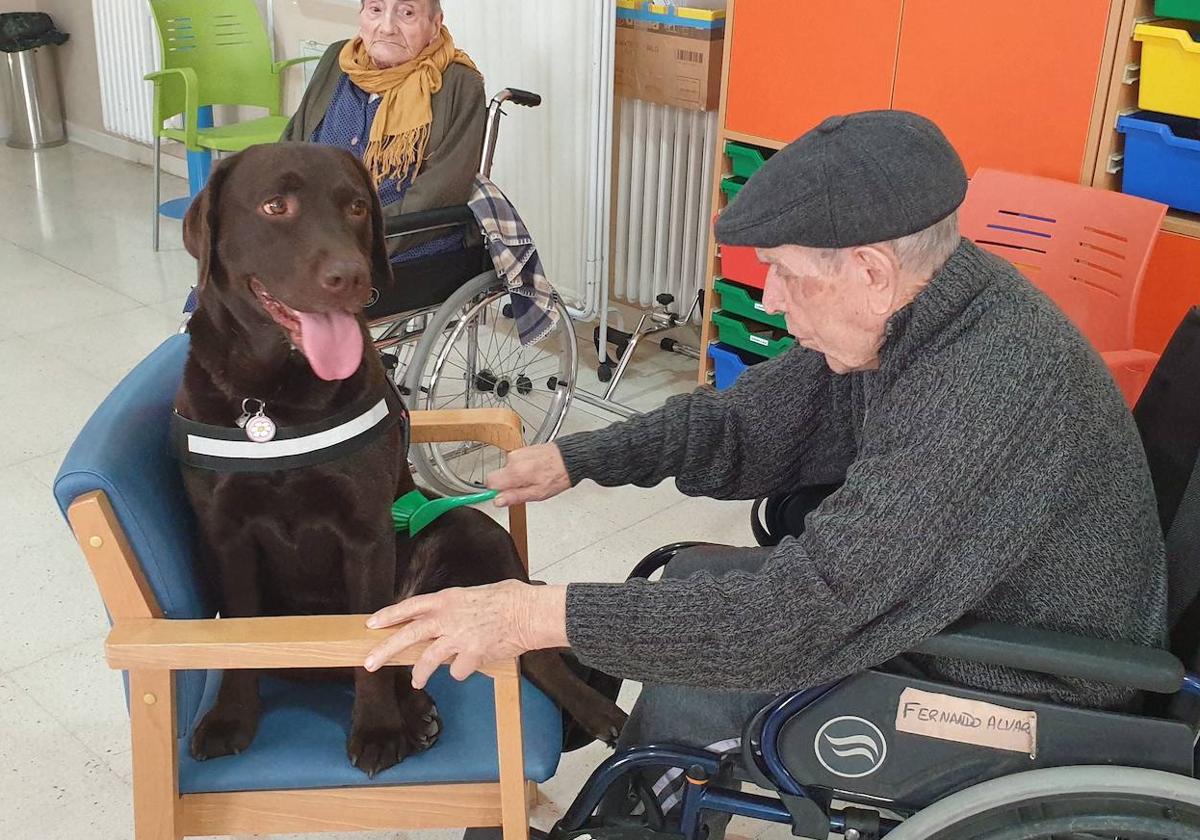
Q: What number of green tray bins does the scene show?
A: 5